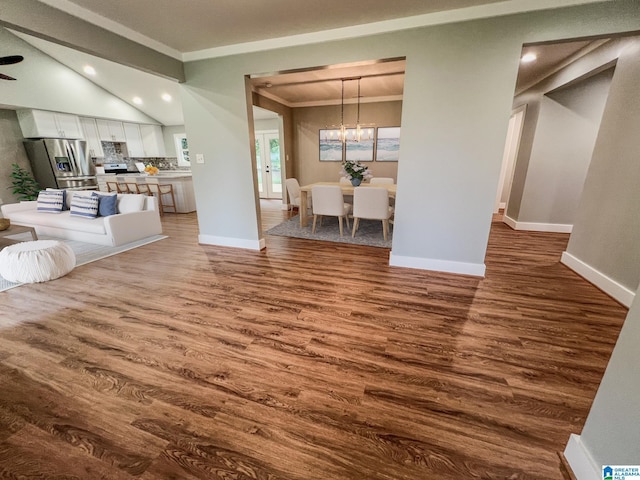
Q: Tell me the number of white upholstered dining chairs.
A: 5